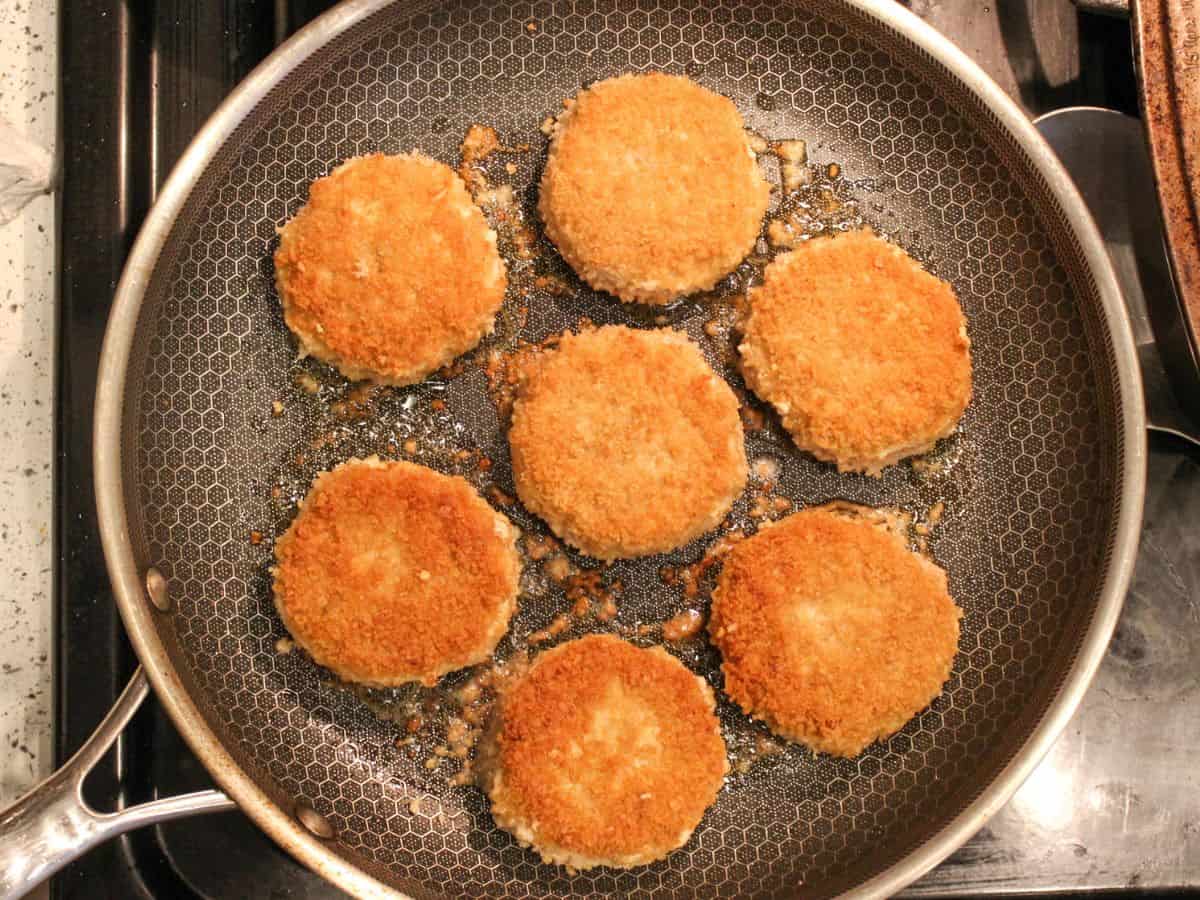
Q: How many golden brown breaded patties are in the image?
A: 7